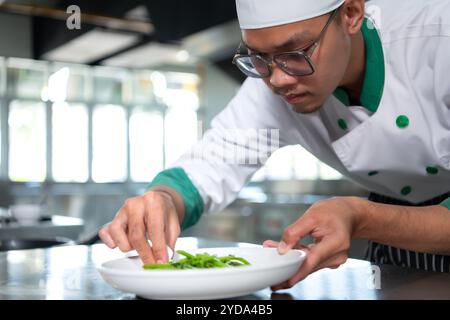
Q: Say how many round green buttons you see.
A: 5